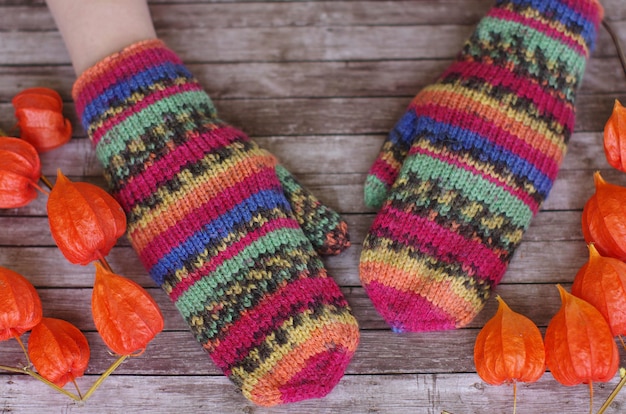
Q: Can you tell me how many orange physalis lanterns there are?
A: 11